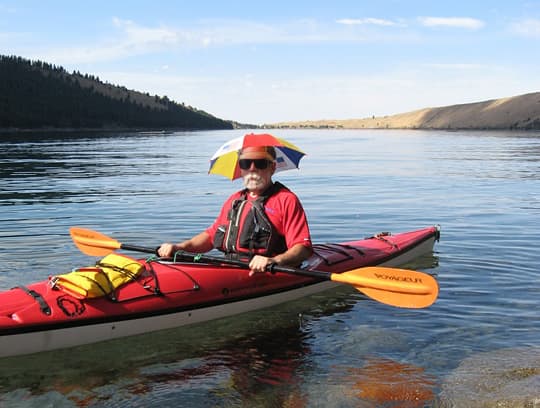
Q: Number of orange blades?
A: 2